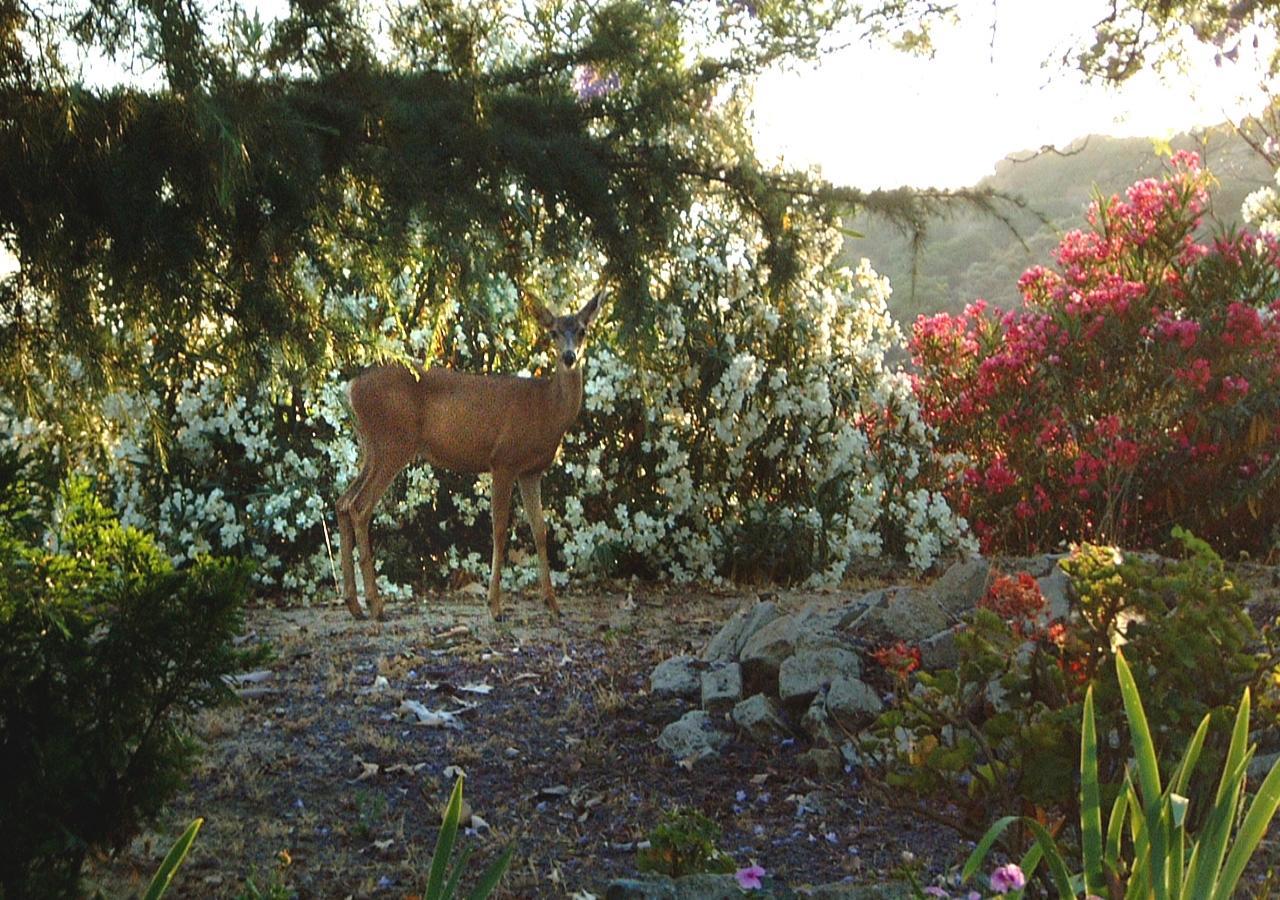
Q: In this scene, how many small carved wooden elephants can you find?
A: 0